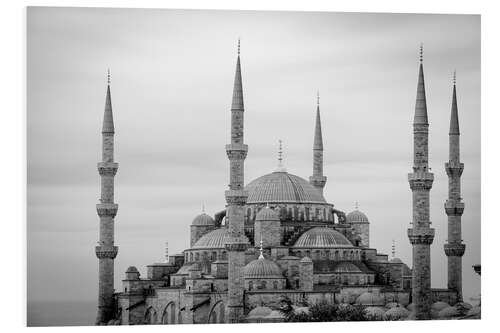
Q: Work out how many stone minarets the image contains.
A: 5